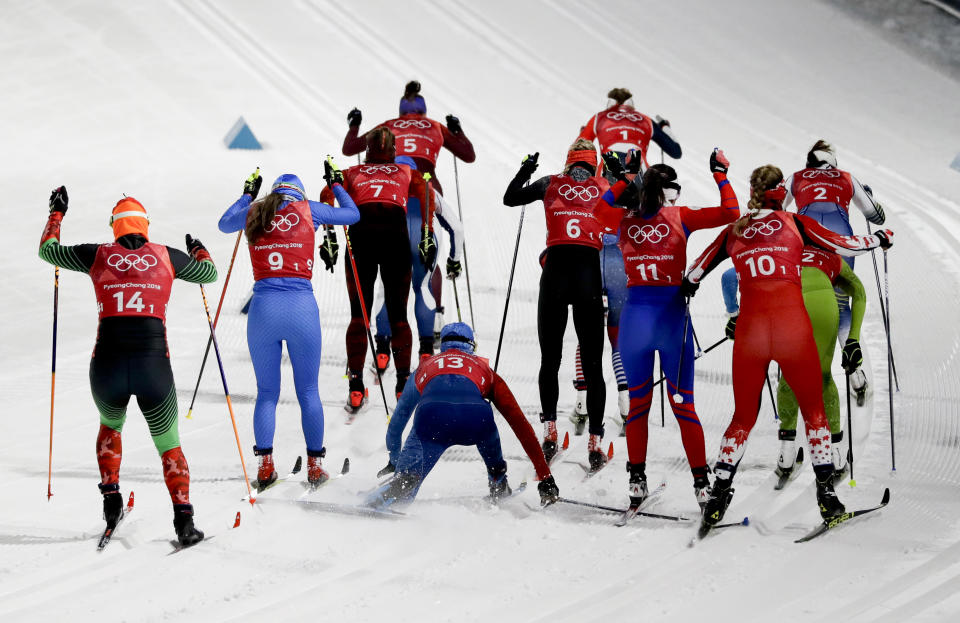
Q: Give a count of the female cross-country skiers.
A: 13